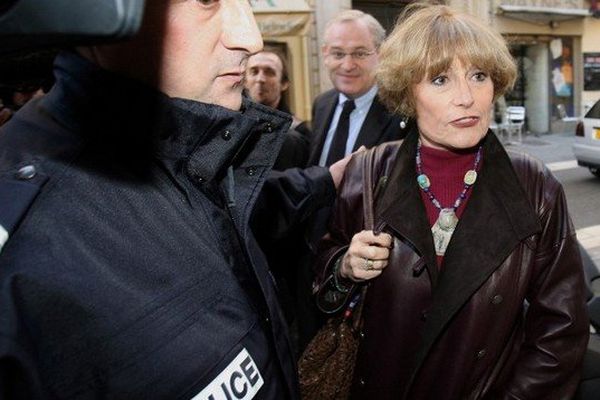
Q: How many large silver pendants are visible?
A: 1